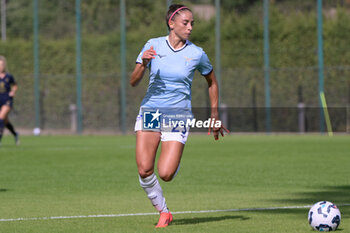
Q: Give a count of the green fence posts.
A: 7